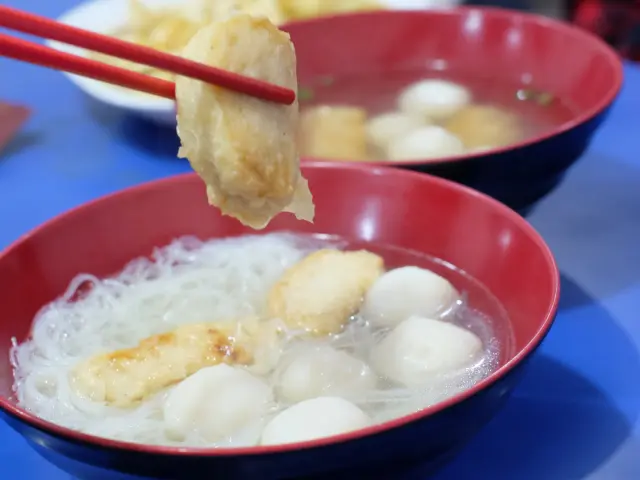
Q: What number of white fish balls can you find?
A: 8